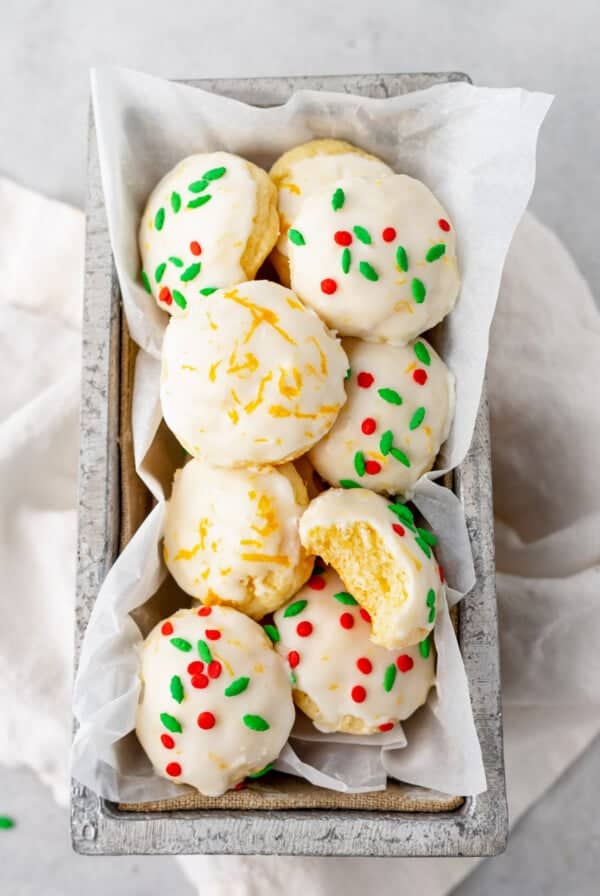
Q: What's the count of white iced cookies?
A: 9